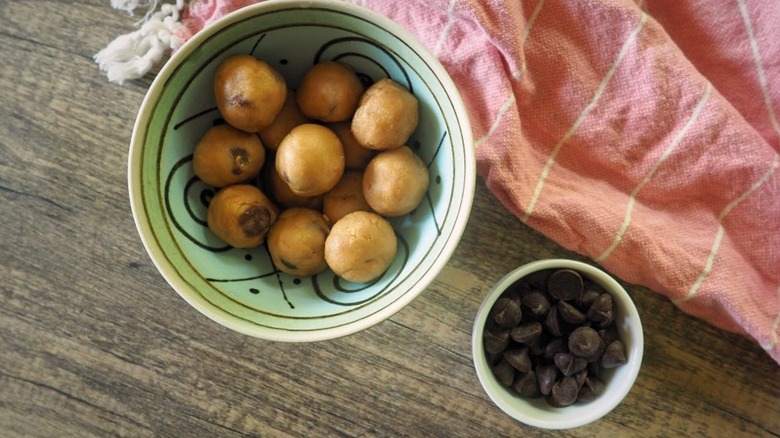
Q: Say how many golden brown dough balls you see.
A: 13